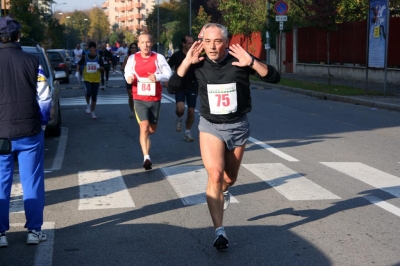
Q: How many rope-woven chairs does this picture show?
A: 0